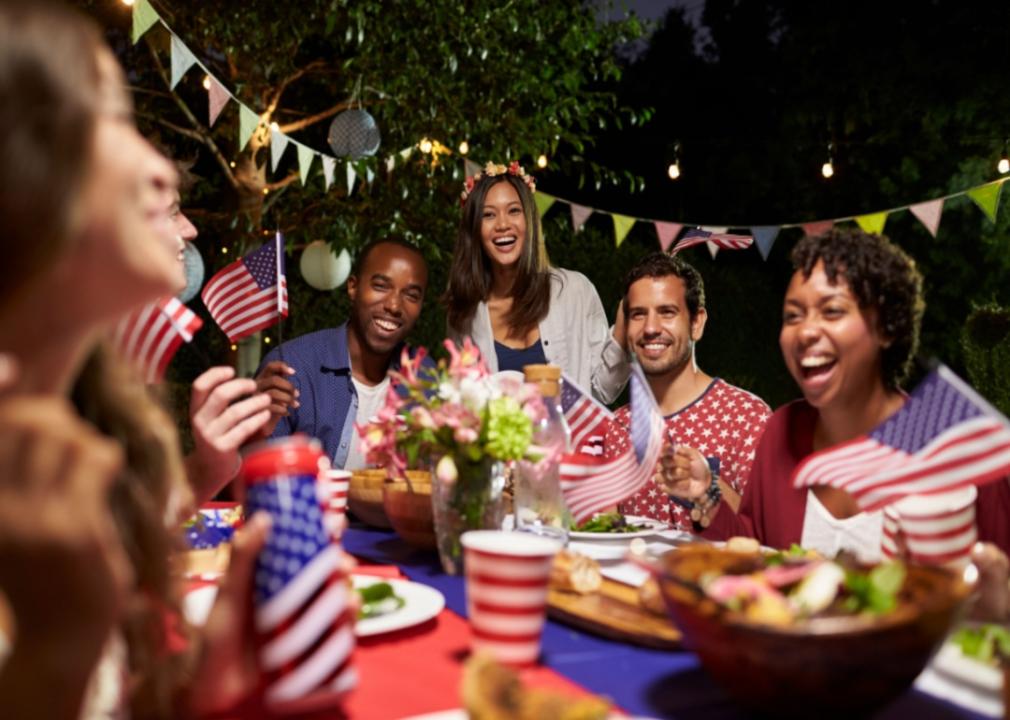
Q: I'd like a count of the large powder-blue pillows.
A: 0